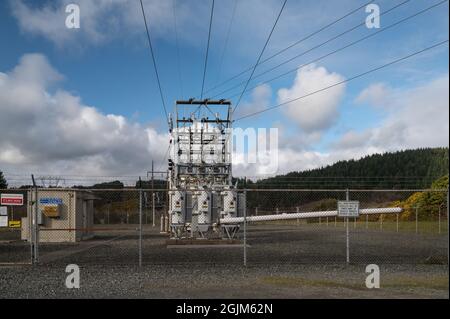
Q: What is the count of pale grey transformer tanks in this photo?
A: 3